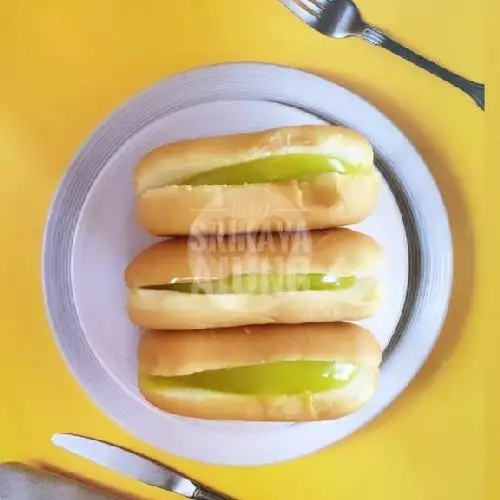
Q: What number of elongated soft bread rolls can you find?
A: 3